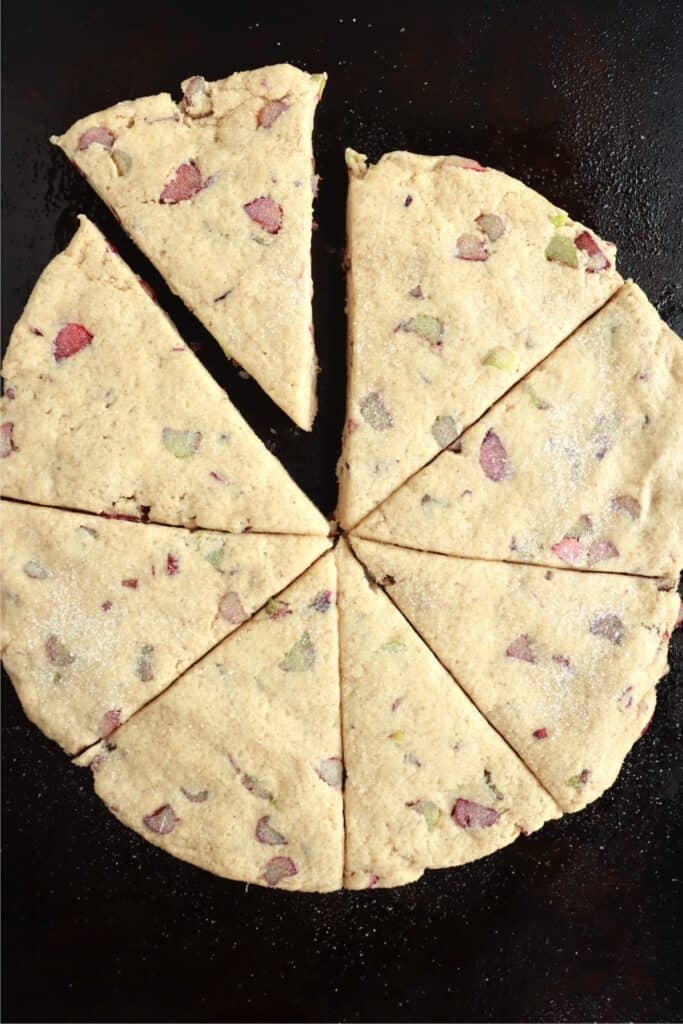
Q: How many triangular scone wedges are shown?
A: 8